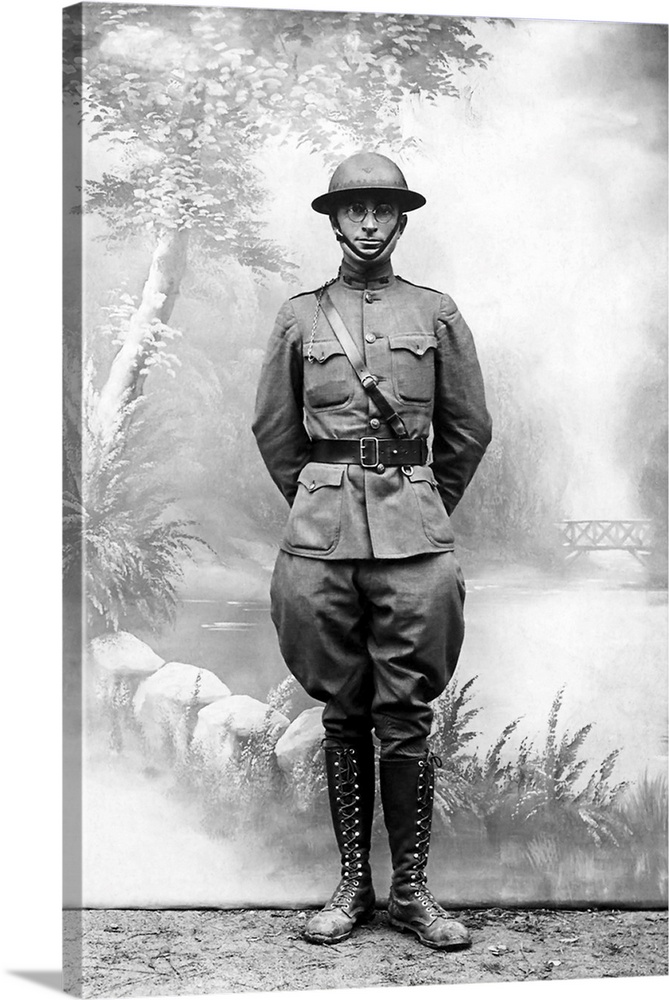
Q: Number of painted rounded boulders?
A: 4